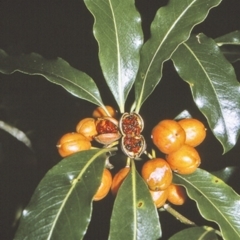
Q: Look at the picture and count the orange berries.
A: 11